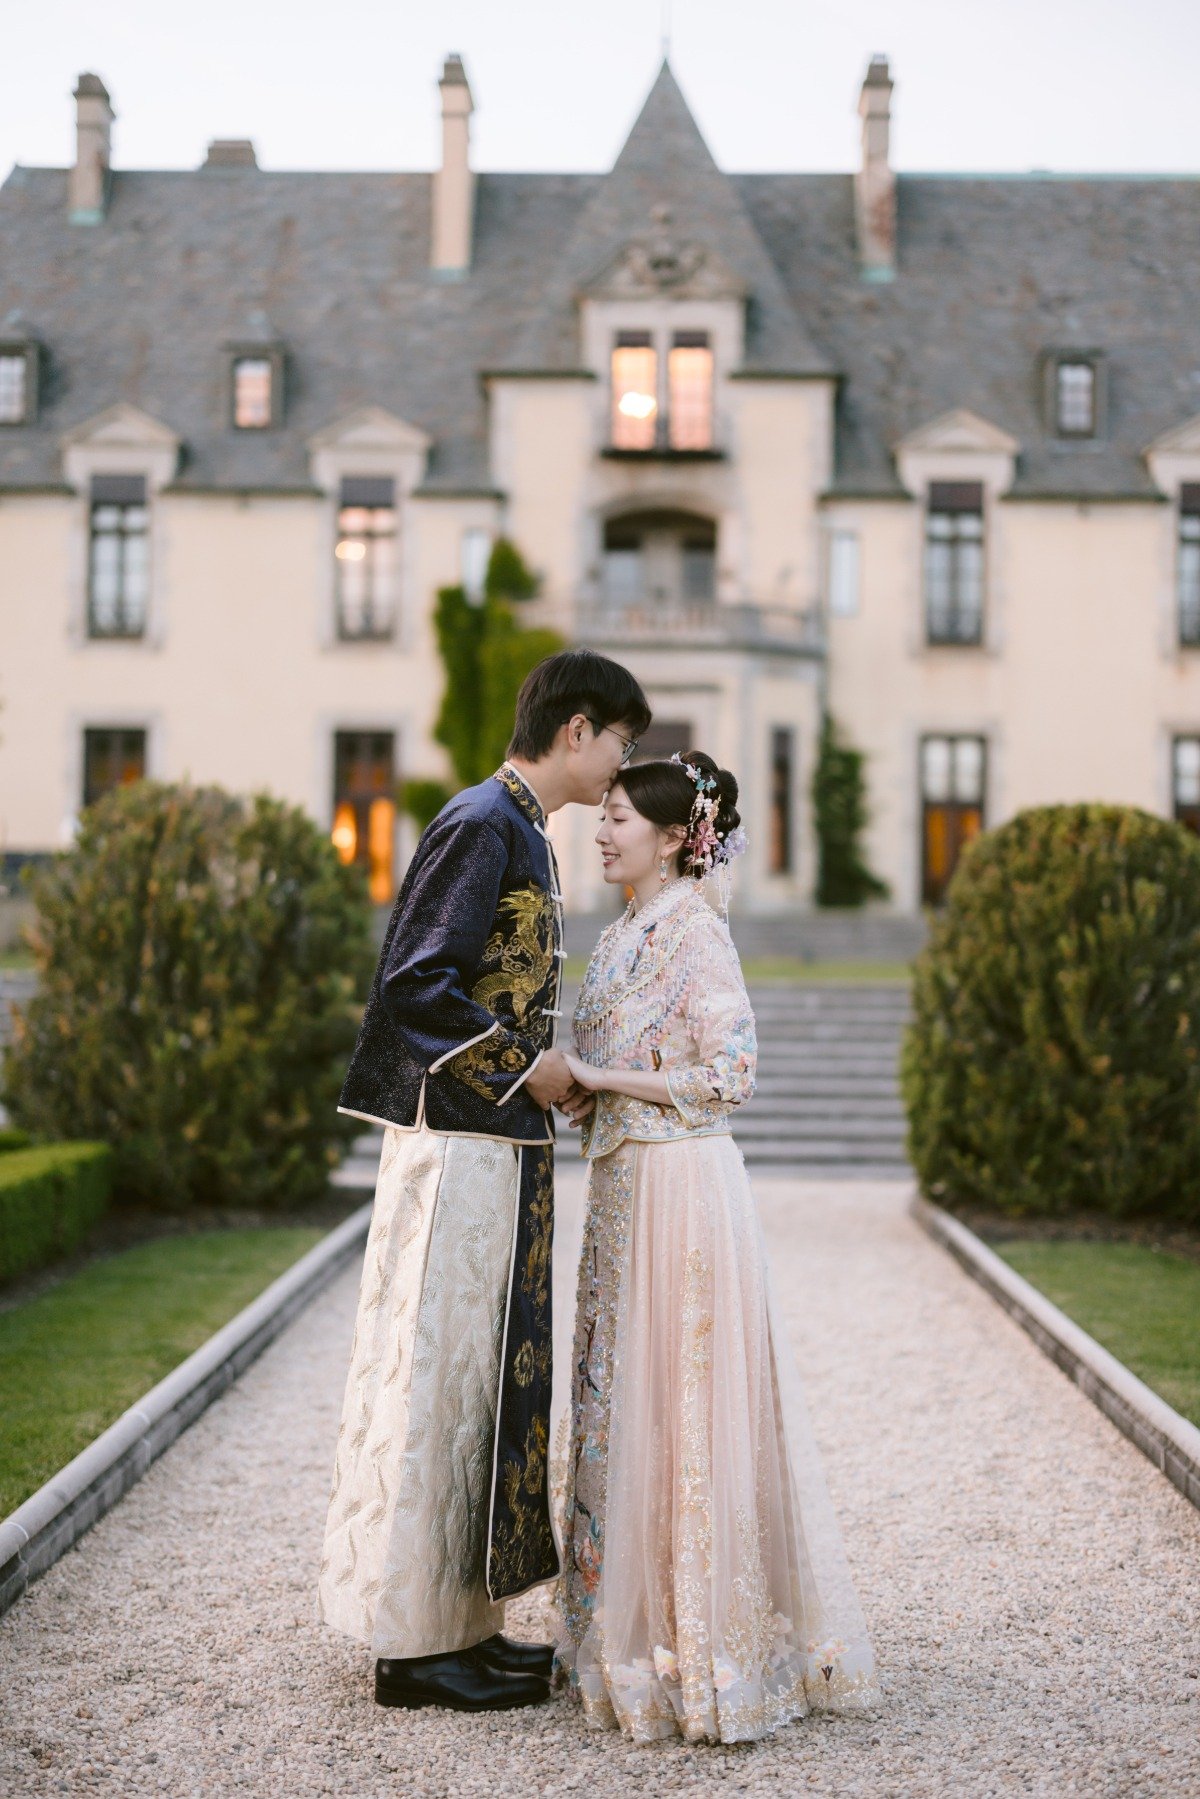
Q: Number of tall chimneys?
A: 3